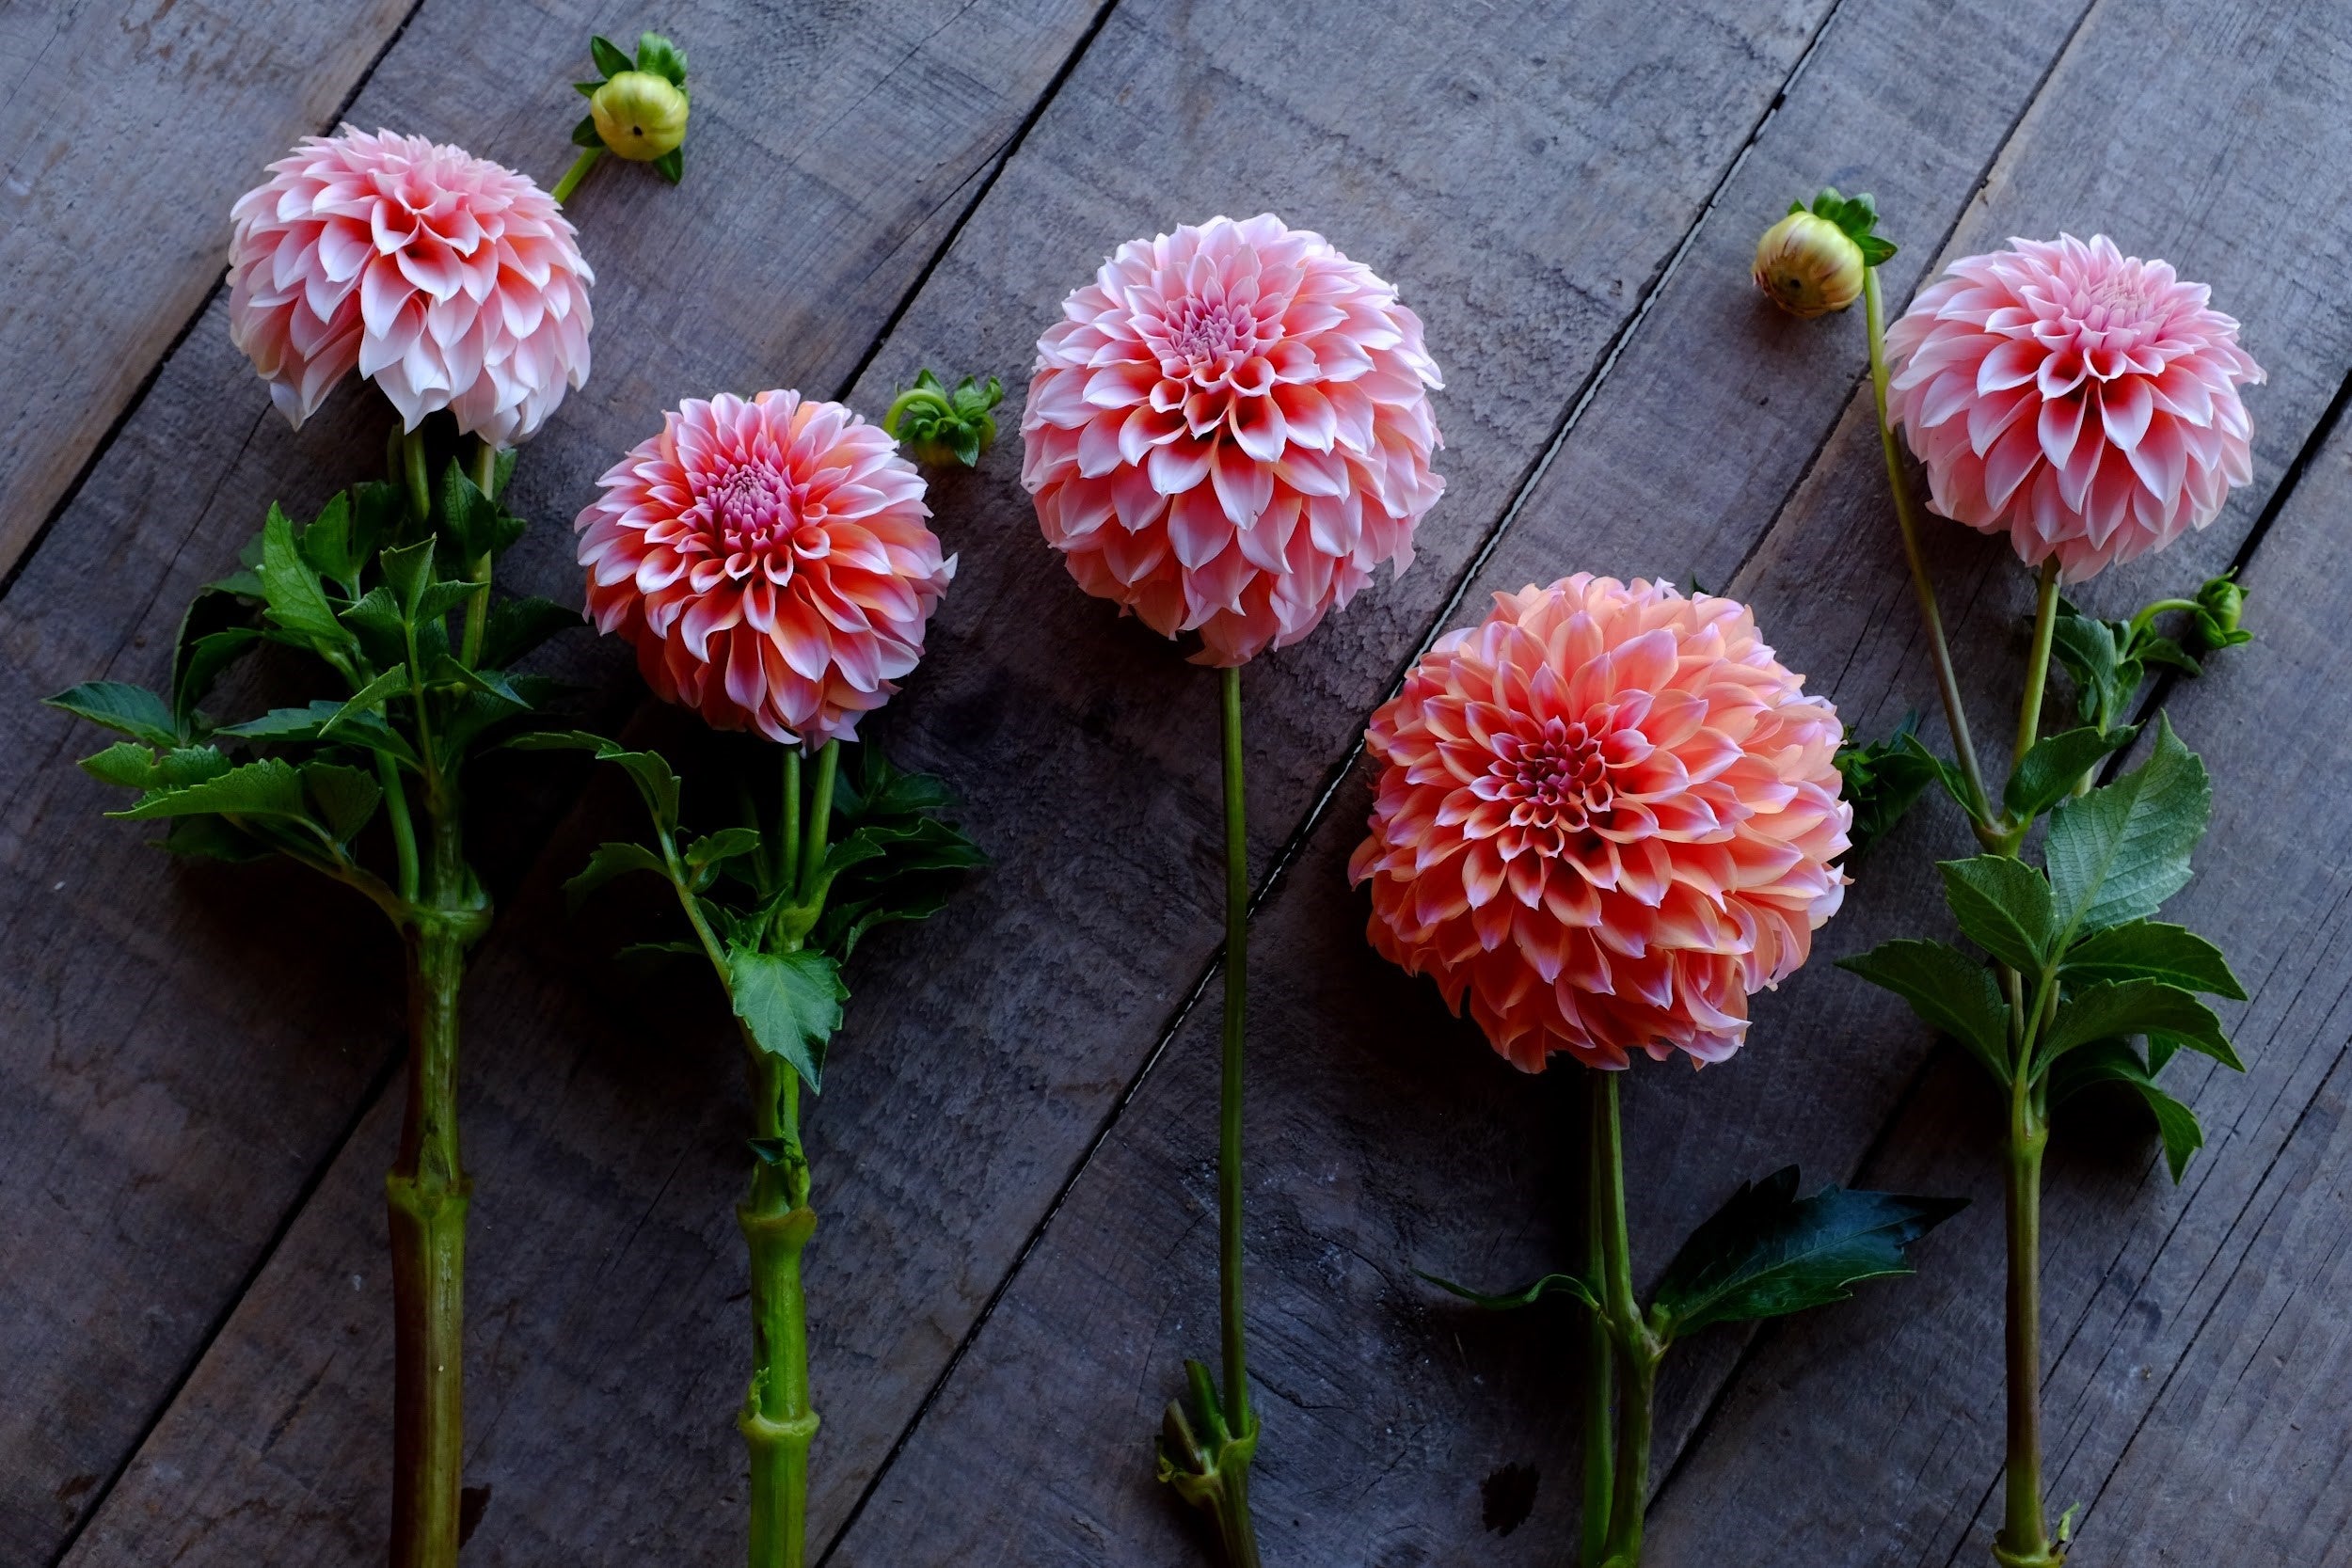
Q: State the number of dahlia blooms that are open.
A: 5